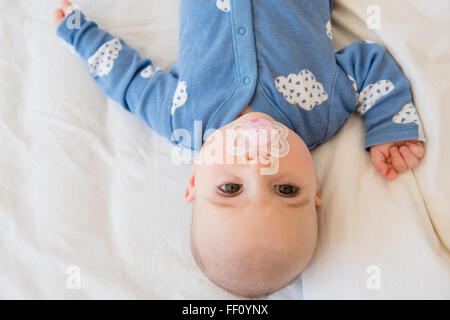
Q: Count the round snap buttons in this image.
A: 2